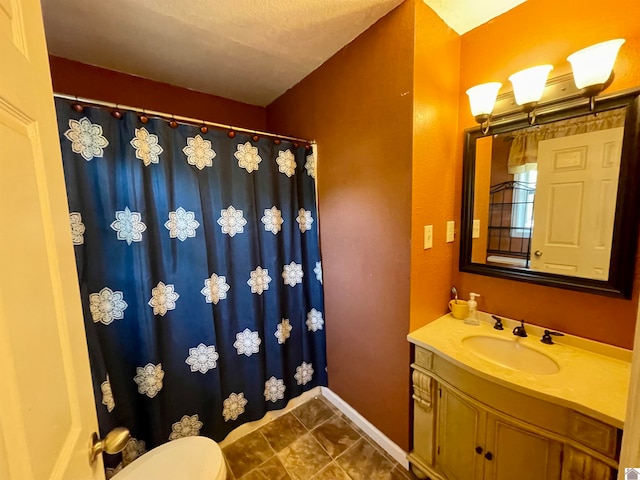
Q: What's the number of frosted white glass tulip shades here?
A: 3